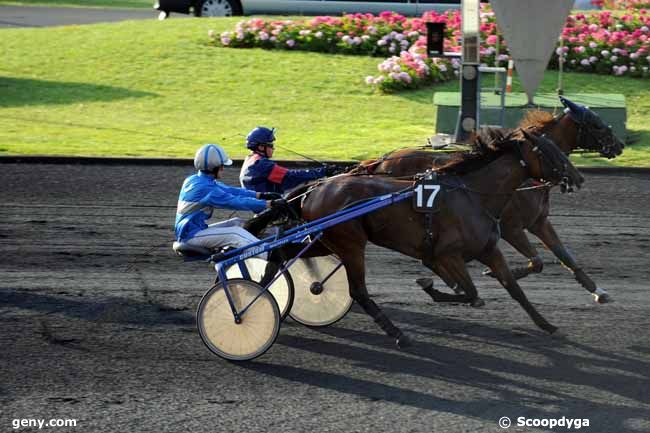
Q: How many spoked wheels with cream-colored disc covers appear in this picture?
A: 3